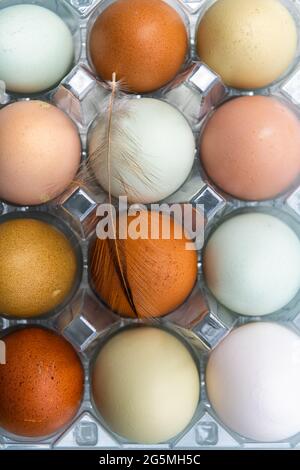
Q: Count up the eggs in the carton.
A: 12